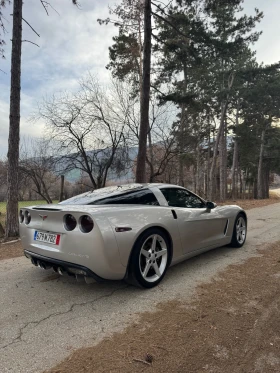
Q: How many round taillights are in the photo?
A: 4